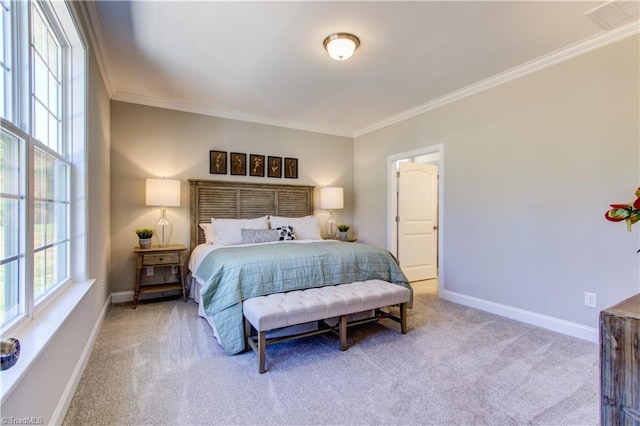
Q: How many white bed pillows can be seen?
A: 3